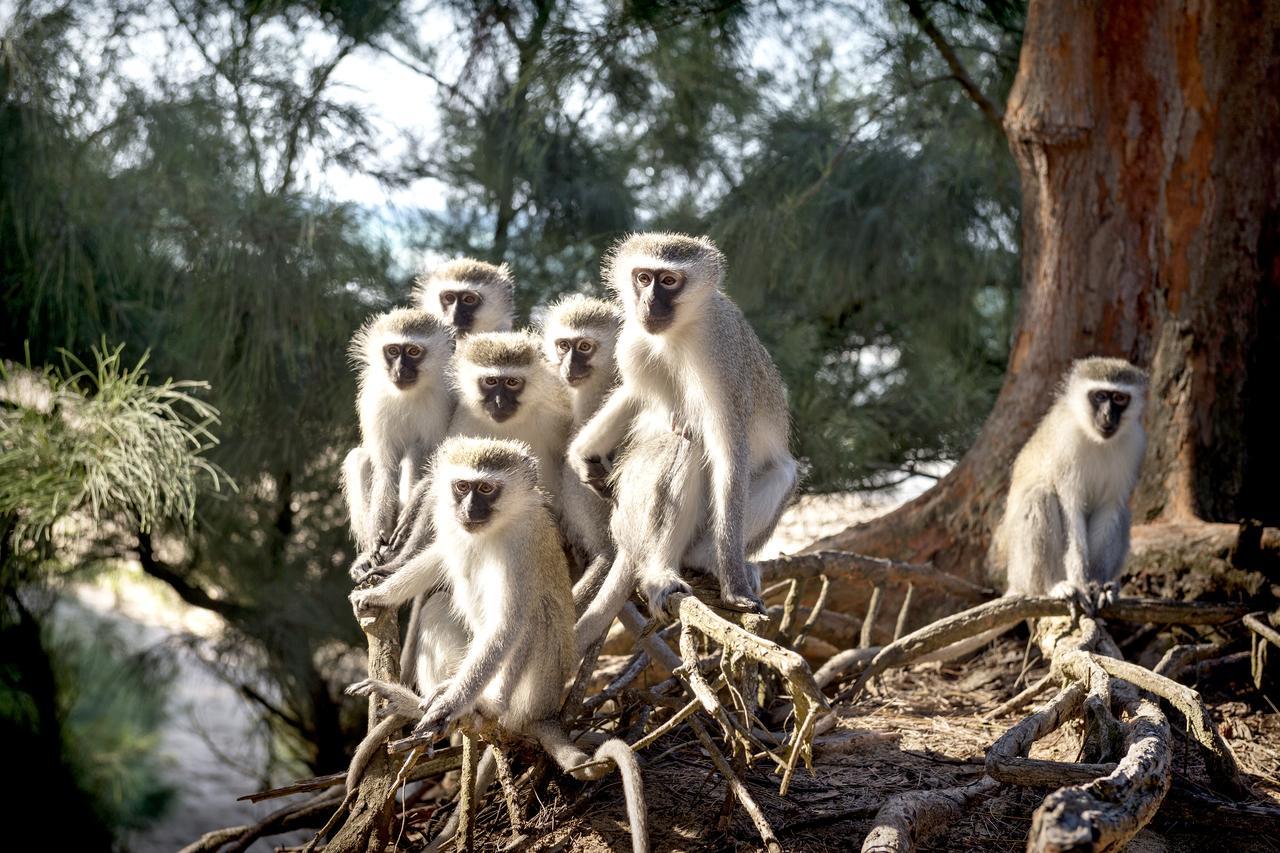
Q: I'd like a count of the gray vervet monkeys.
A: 7